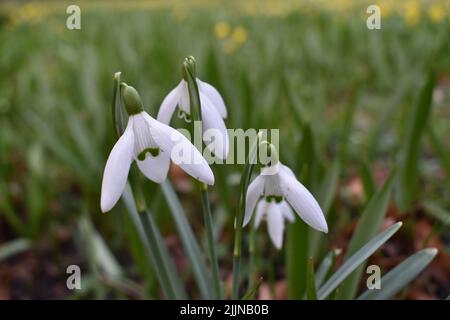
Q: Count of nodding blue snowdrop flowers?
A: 0